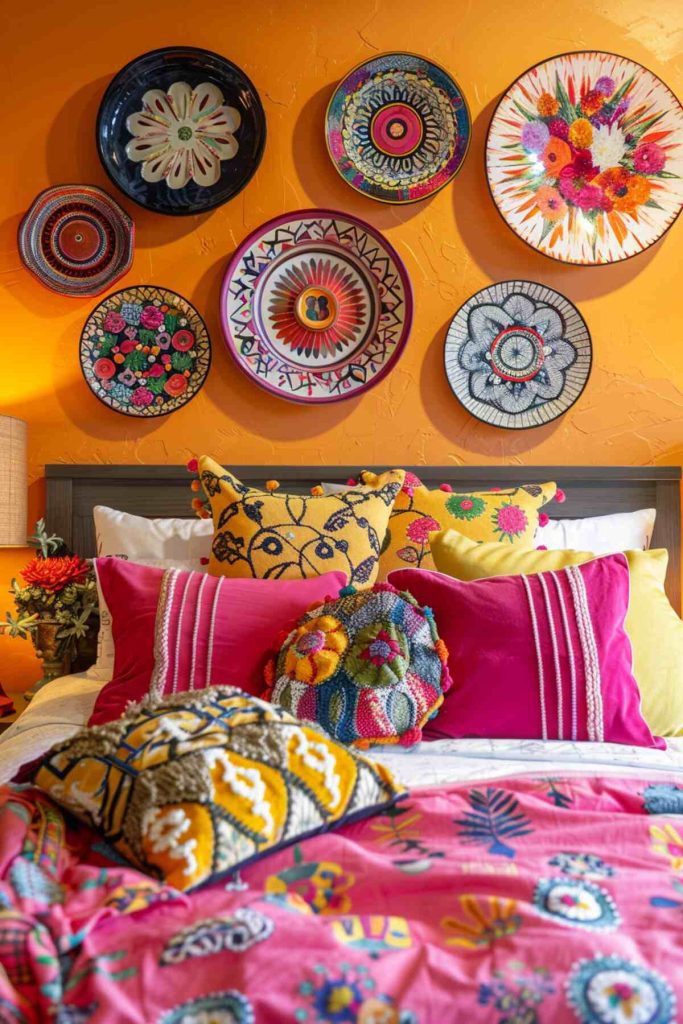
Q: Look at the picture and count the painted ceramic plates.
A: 7